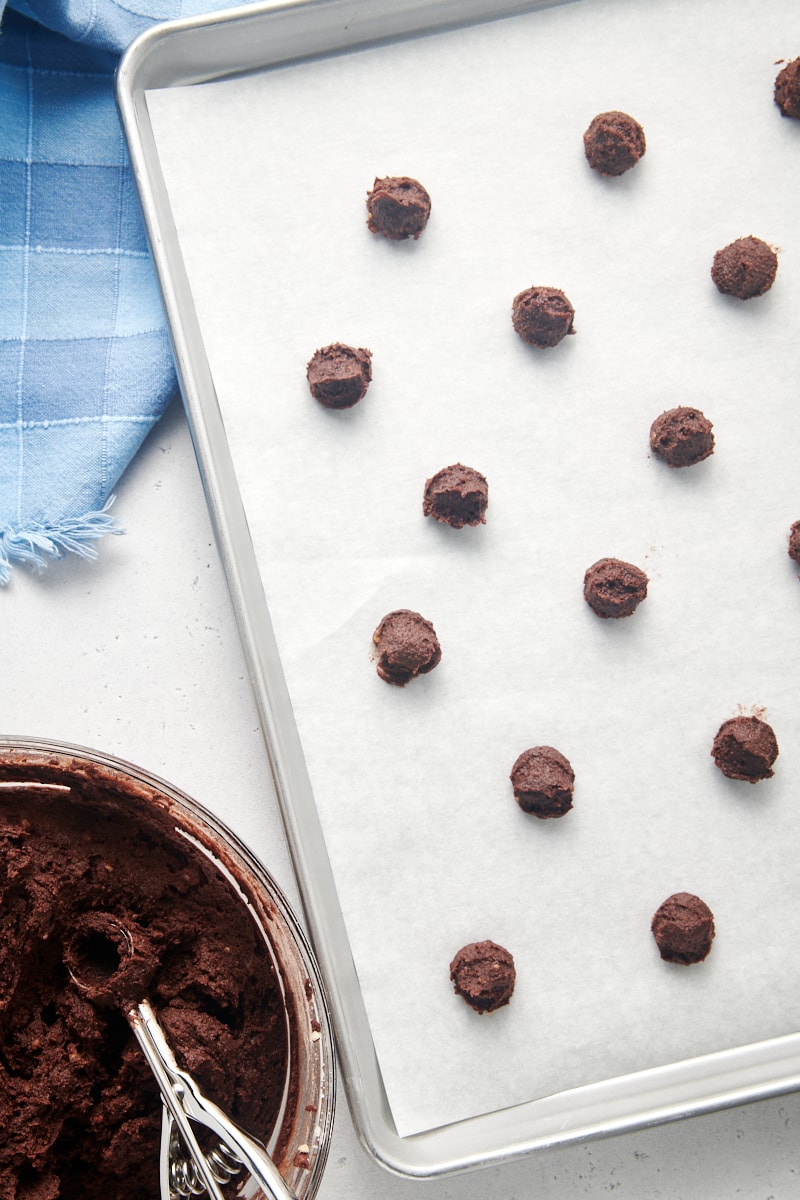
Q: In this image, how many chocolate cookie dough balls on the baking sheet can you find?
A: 15